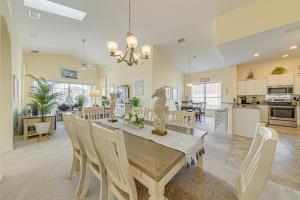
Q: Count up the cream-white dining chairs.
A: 8